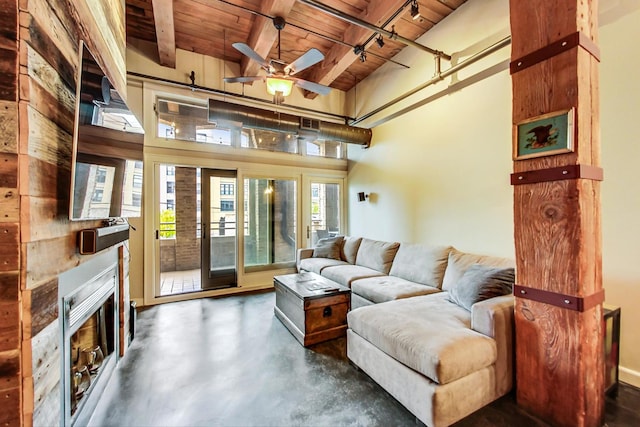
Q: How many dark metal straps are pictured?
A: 3